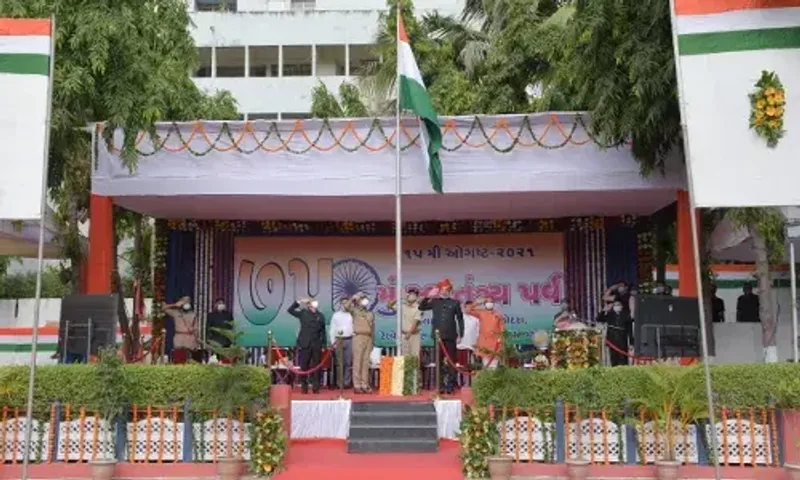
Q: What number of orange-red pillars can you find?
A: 2